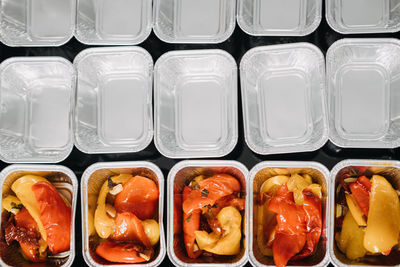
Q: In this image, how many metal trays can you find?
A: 15